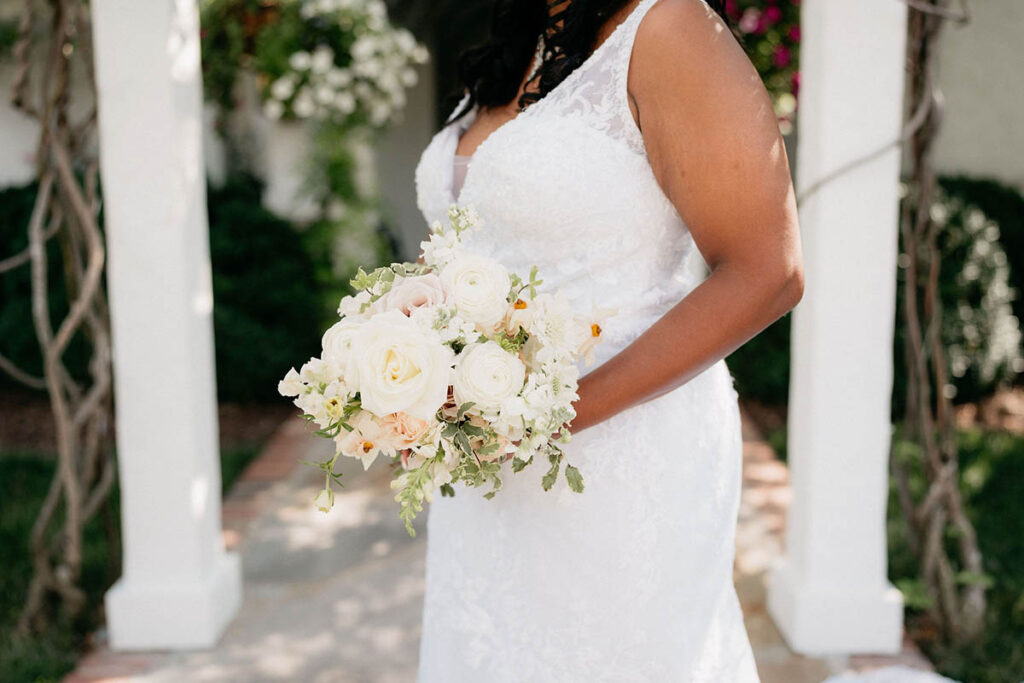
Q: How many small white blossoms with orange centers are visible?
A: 3